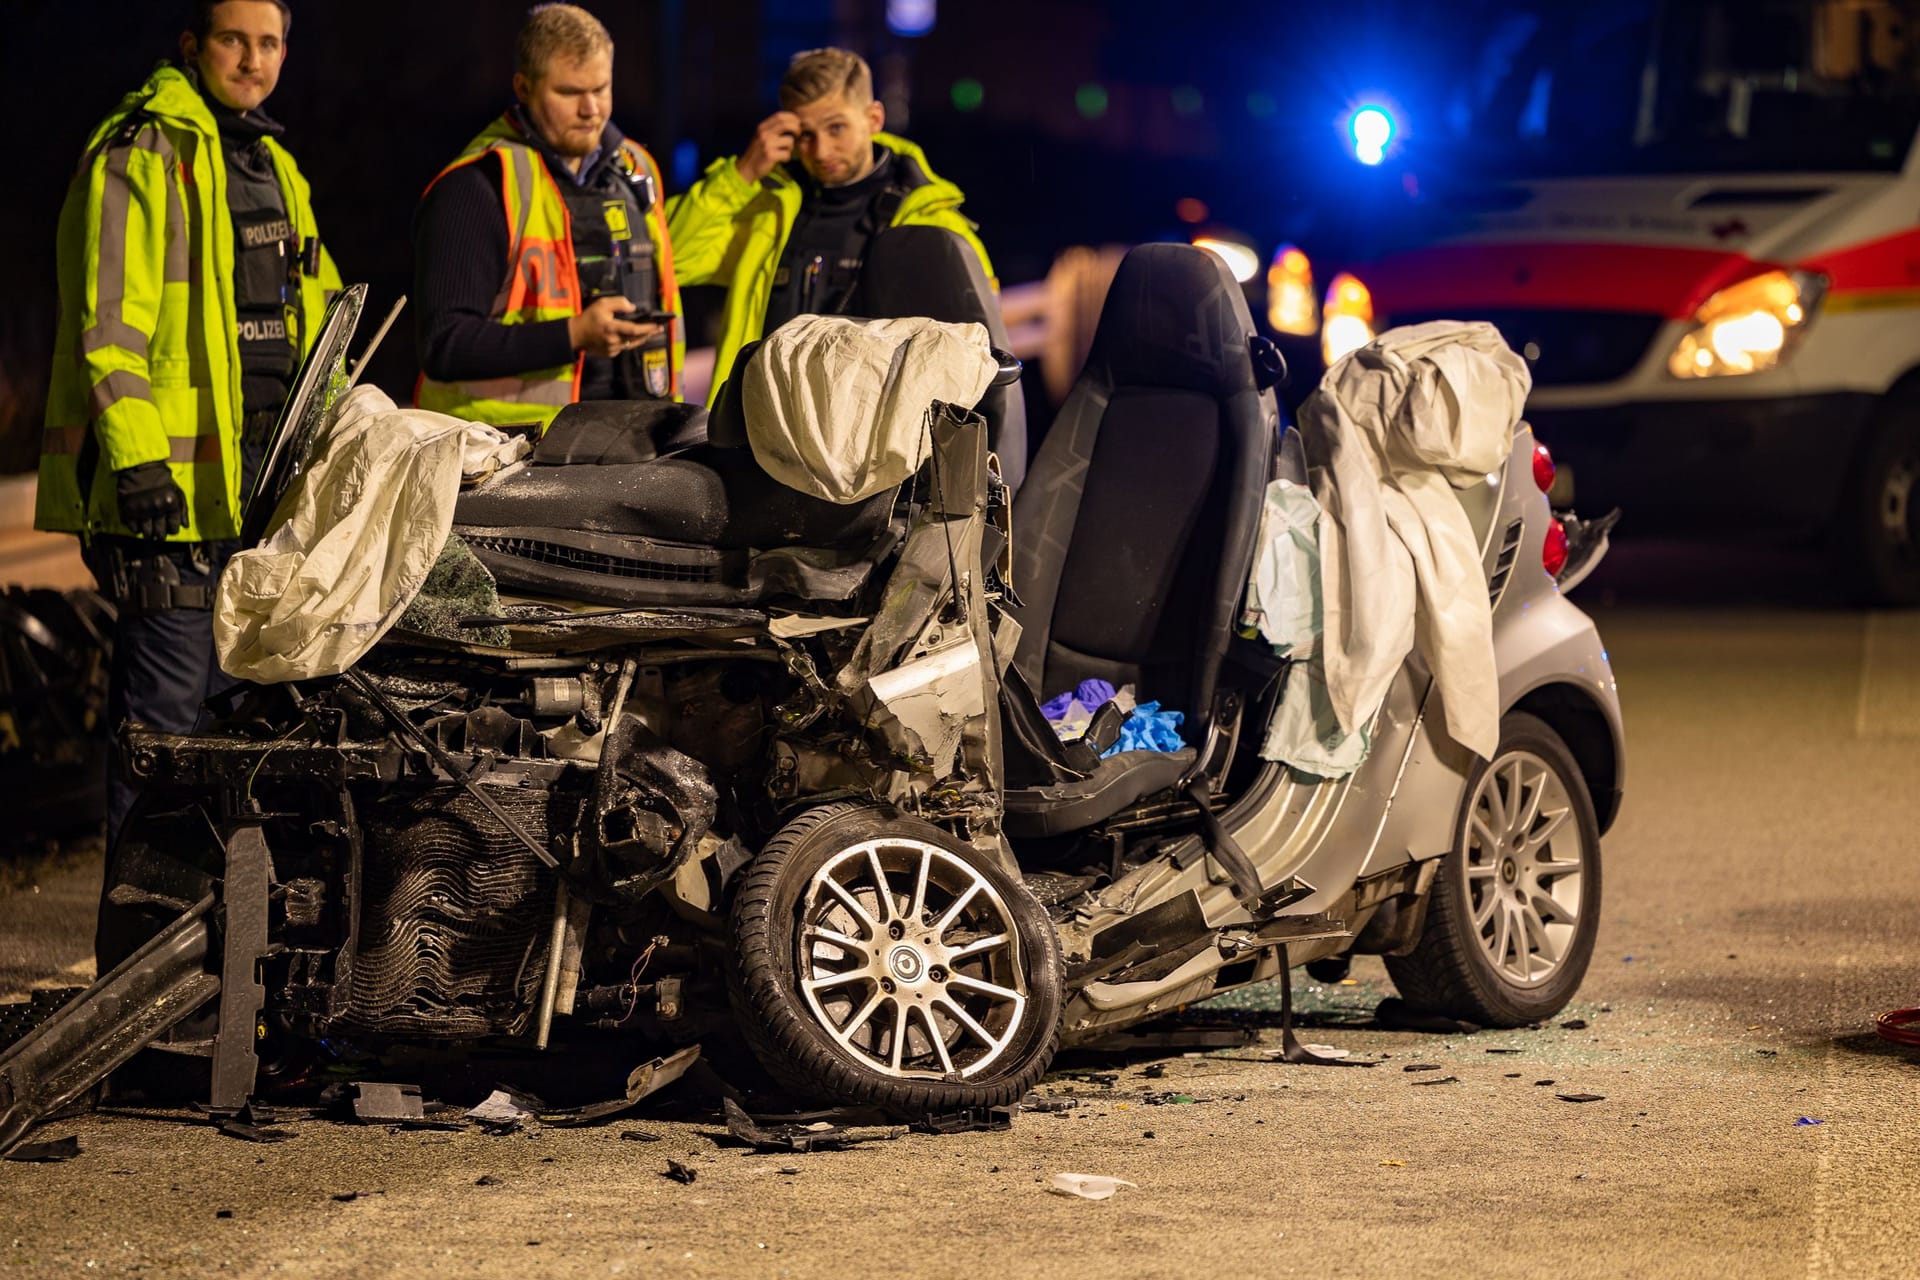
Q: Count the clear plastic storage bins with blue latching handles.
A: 0